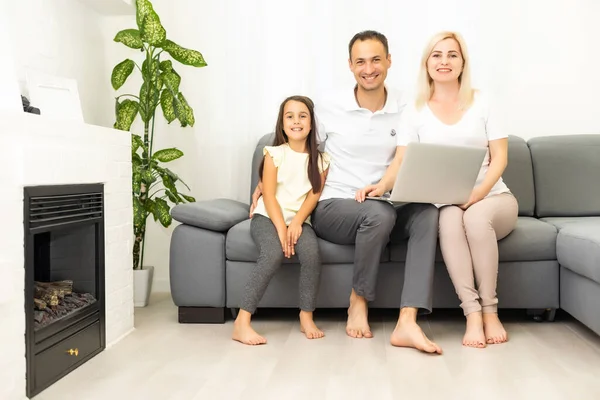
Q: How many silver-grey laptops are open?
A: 1